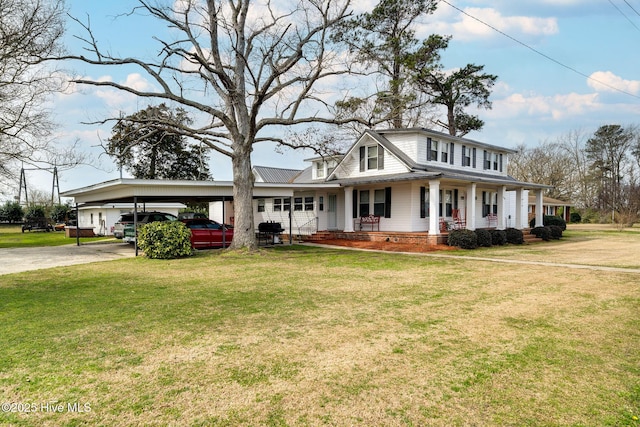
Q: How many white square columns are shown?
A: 6